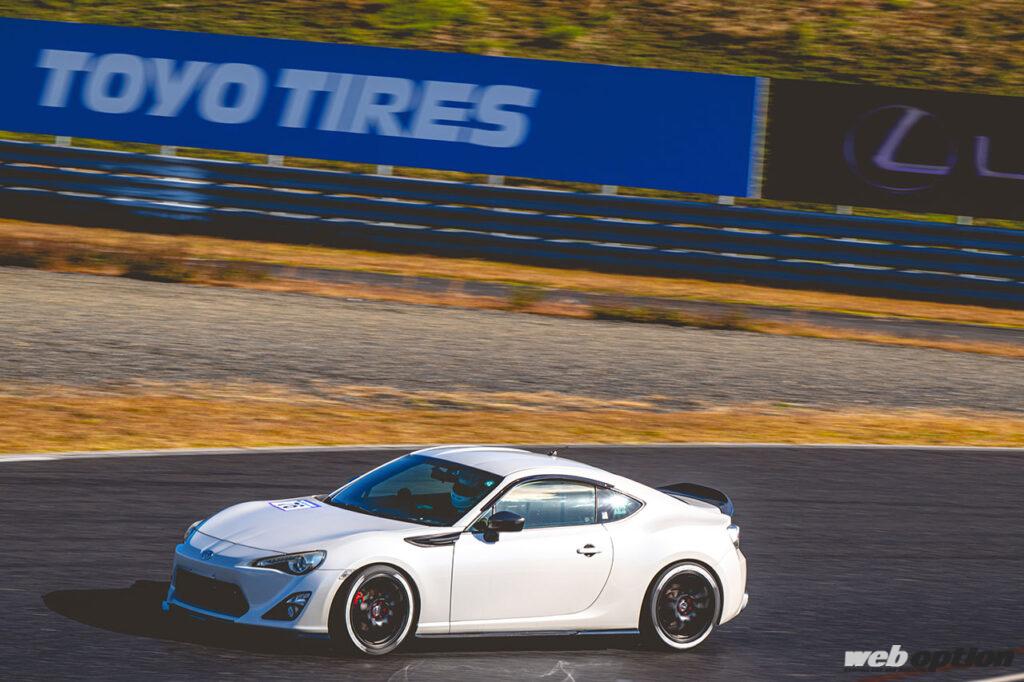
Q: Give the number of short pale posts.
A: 9